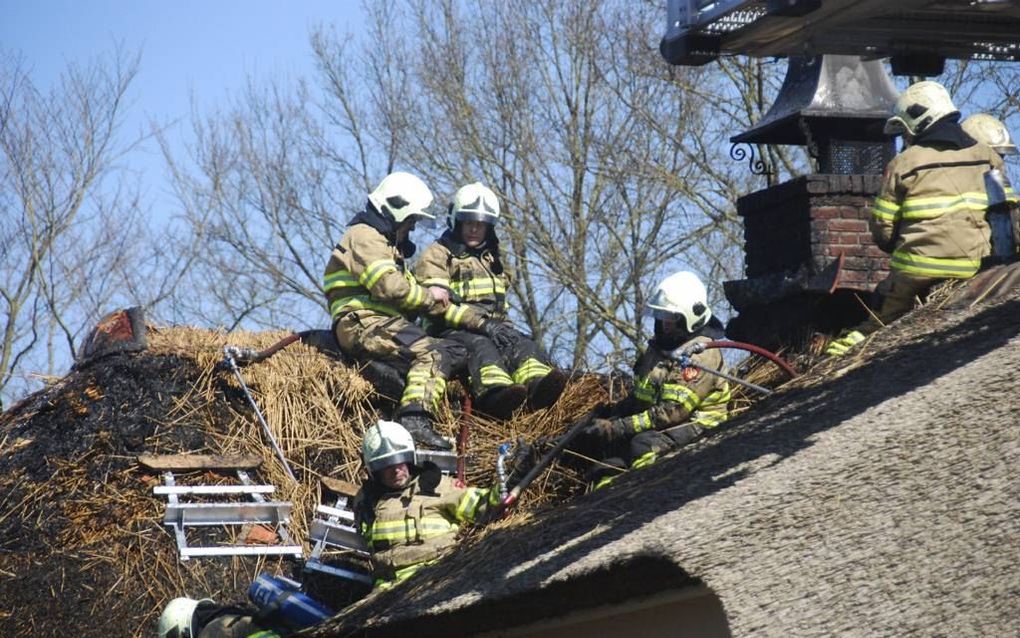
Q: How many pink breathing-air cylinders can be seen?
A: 0